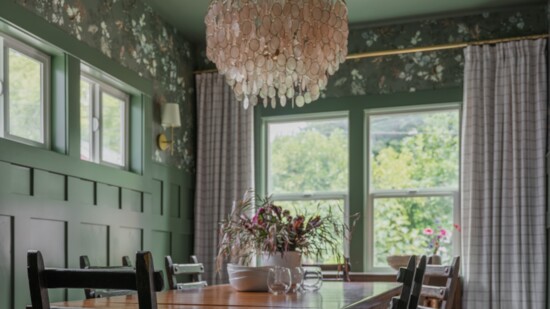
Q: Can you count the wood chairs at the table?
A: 6